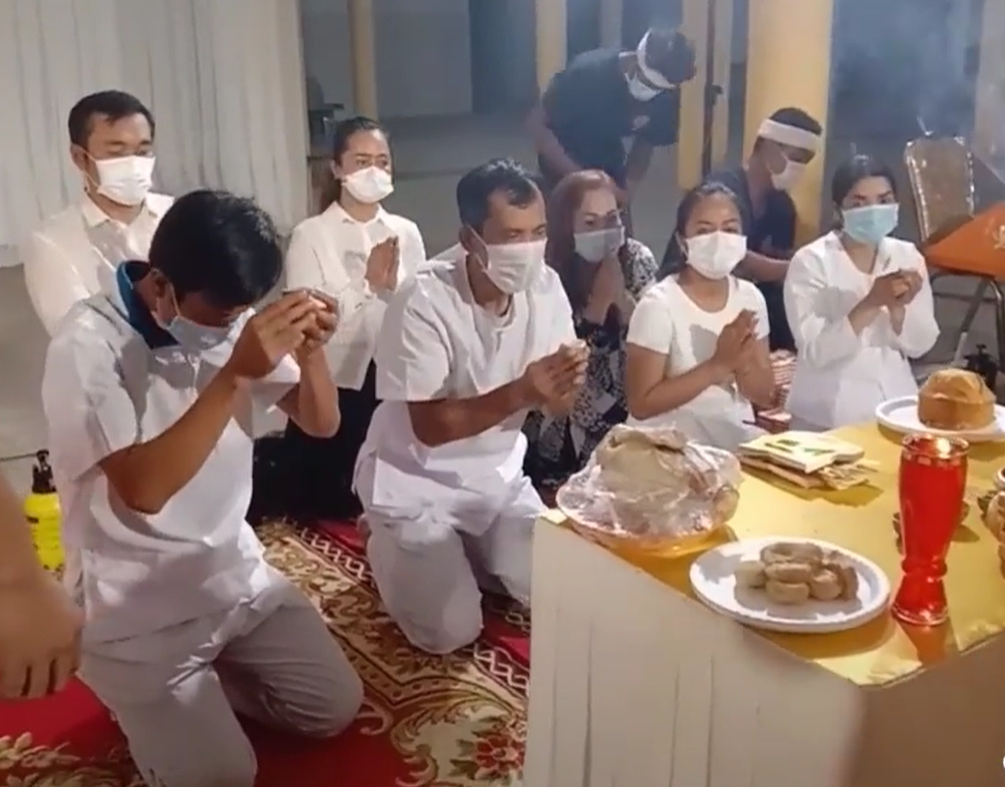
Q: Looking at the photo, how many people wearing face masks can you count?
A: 9